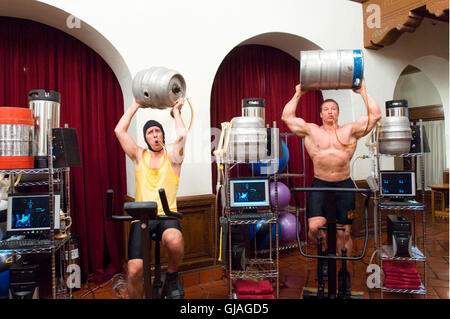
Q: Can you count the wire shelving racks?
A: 3